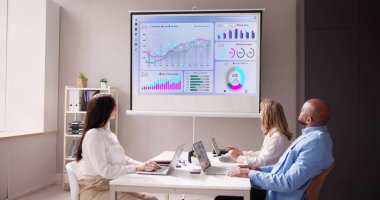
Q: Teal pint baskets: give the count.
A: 0